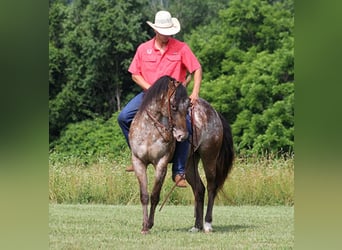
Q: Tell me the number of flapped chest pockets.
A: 2